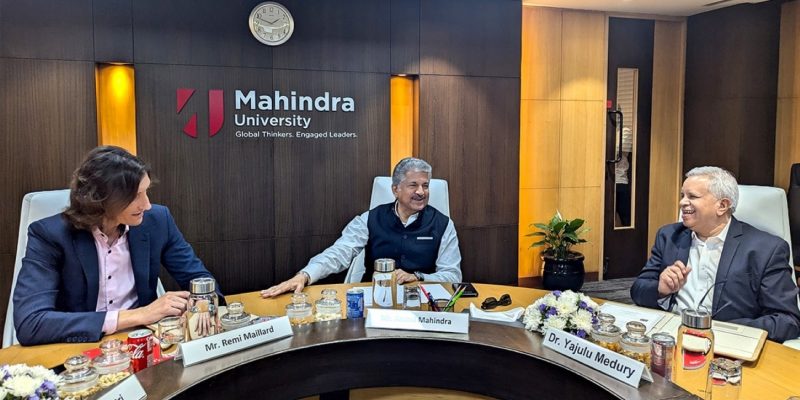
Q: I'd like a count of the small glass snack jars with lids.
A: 7